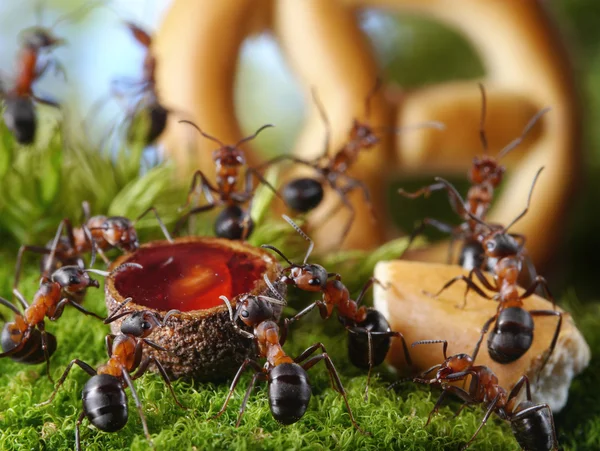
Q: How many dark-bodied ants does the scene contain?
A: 12